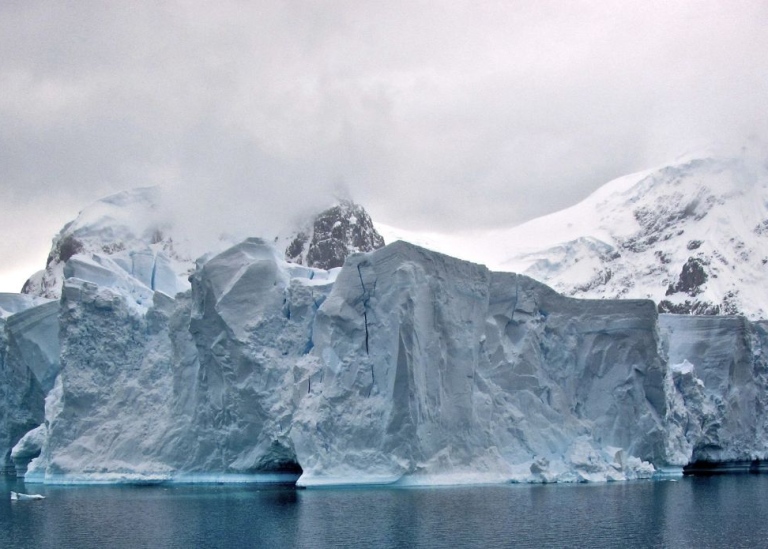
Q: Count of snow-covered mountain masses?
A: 3